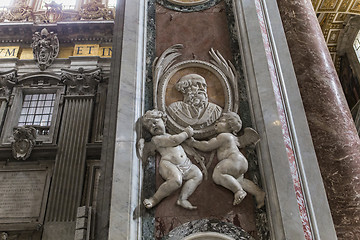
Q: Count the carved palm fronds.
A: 2